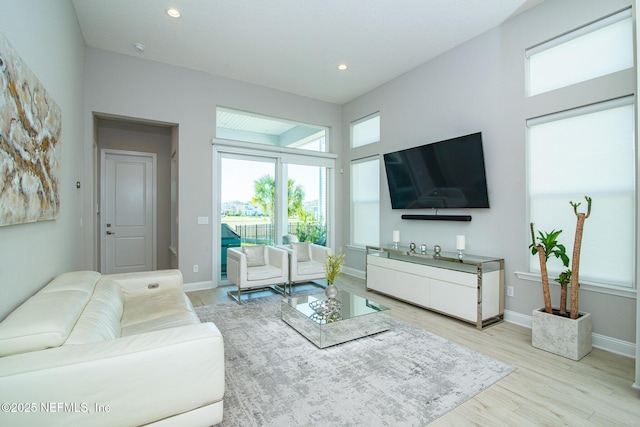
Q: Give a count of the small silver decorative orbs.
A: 3